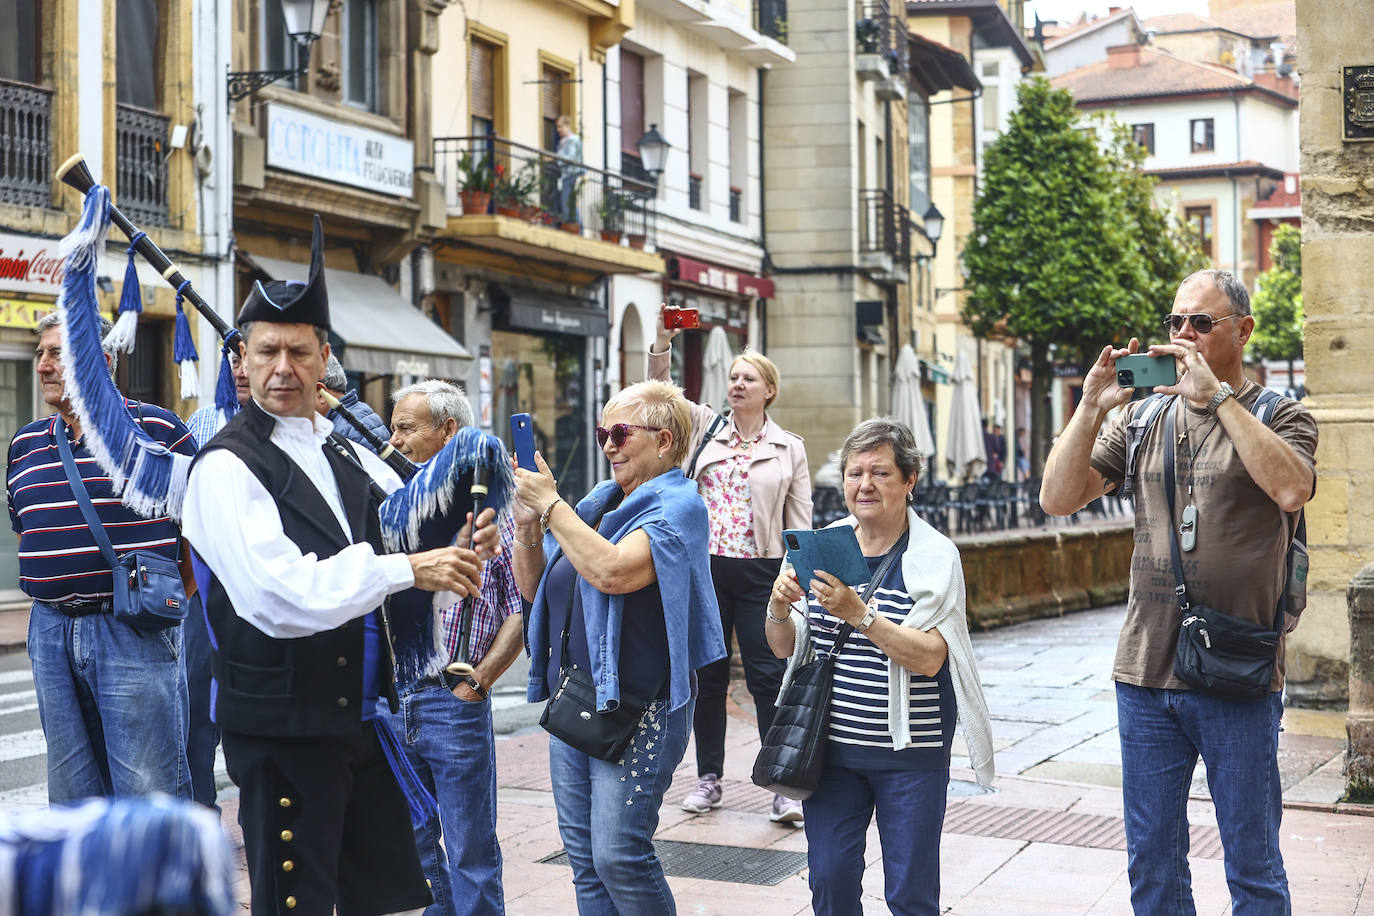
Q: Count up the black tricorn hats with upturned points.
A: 1